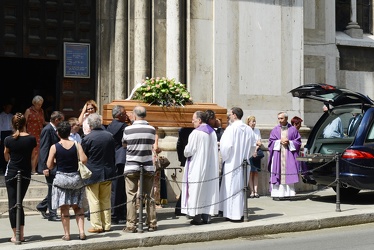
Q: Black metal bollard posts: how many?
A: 4